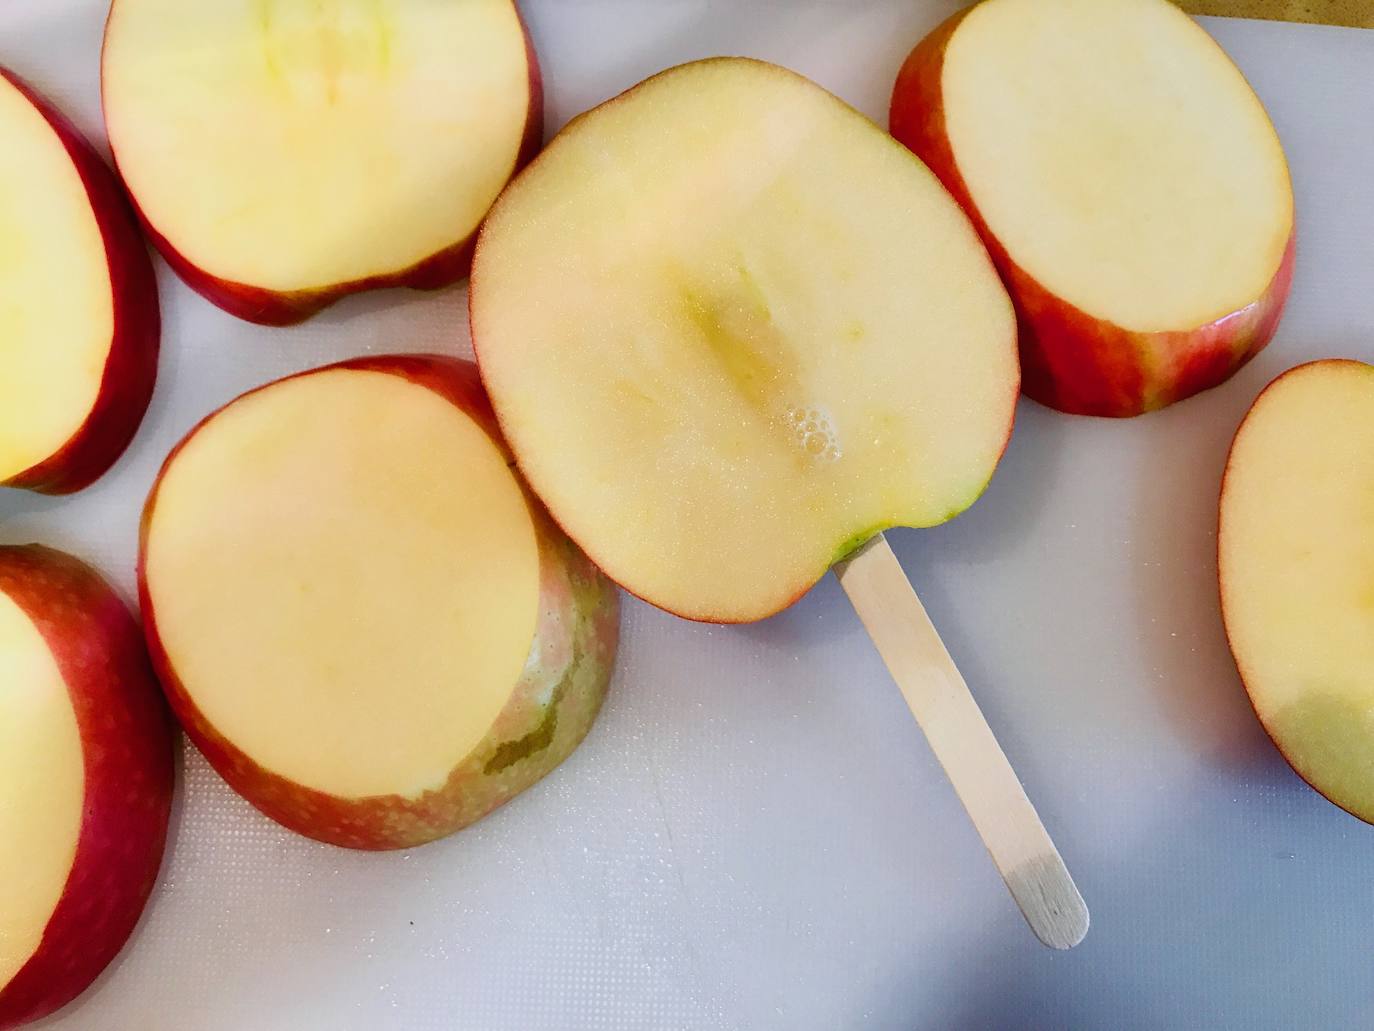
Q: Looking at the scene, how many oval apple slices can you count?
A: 7